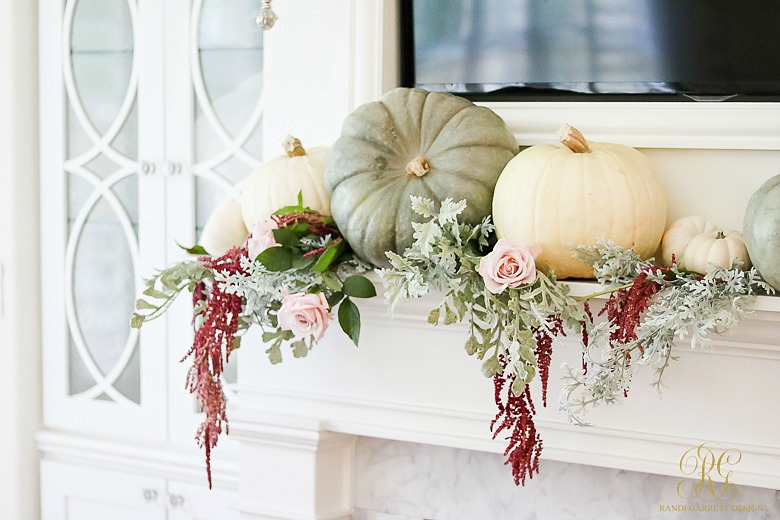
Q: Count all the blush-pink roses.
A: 3